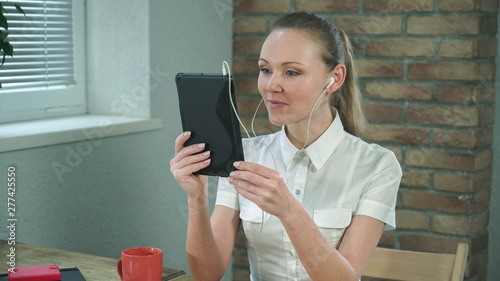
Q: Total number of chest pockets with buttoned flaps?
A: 2